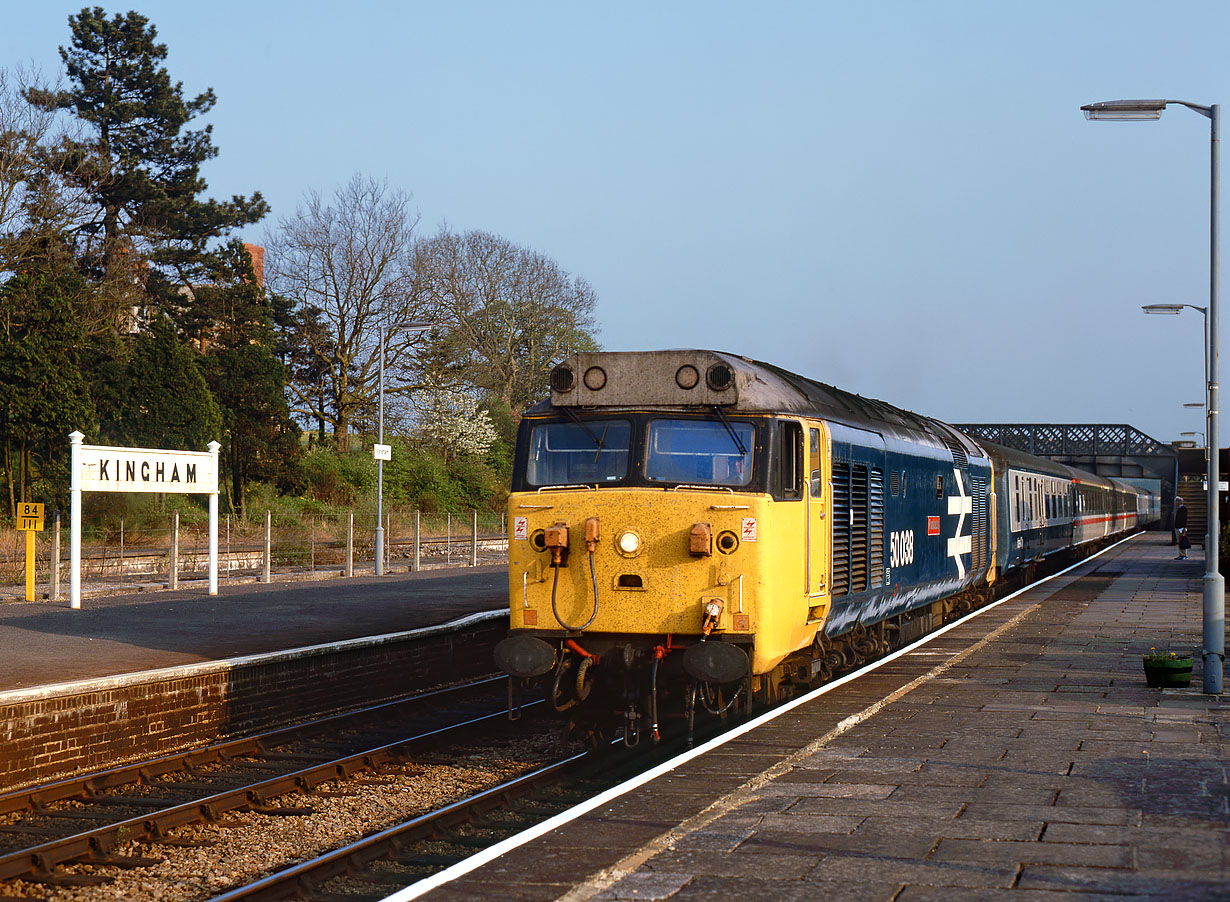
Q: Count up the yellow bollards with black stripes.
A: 0